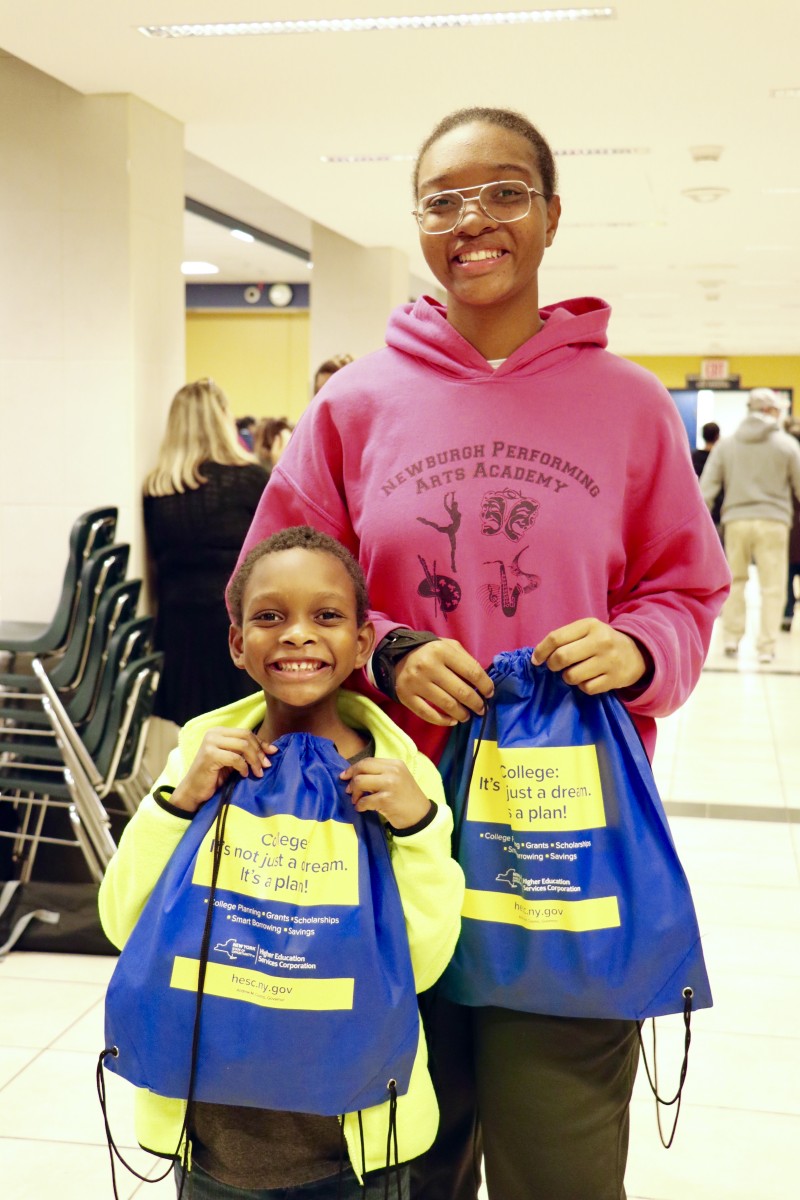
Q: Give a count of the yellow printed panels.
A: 4